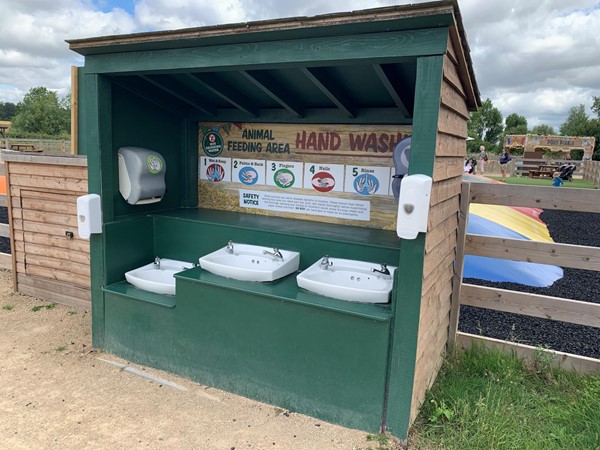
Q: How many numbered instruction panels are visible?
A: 5